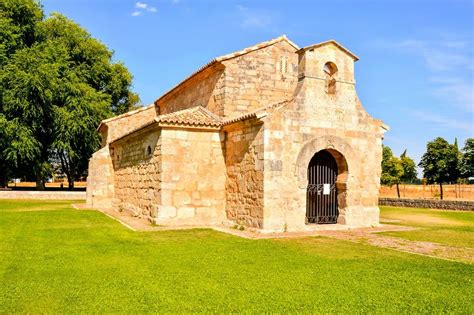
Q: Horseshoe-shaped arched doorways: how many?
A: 1